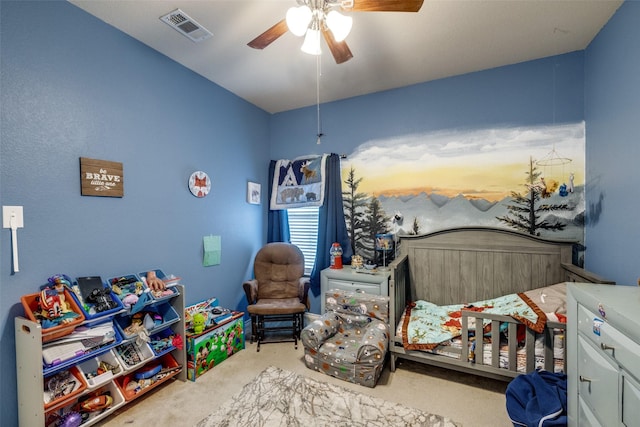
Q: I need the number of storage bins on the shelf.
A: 12